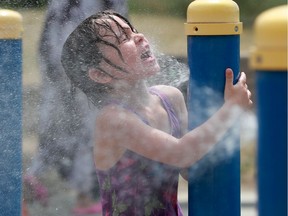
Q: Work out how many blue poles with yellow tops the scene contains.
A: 3